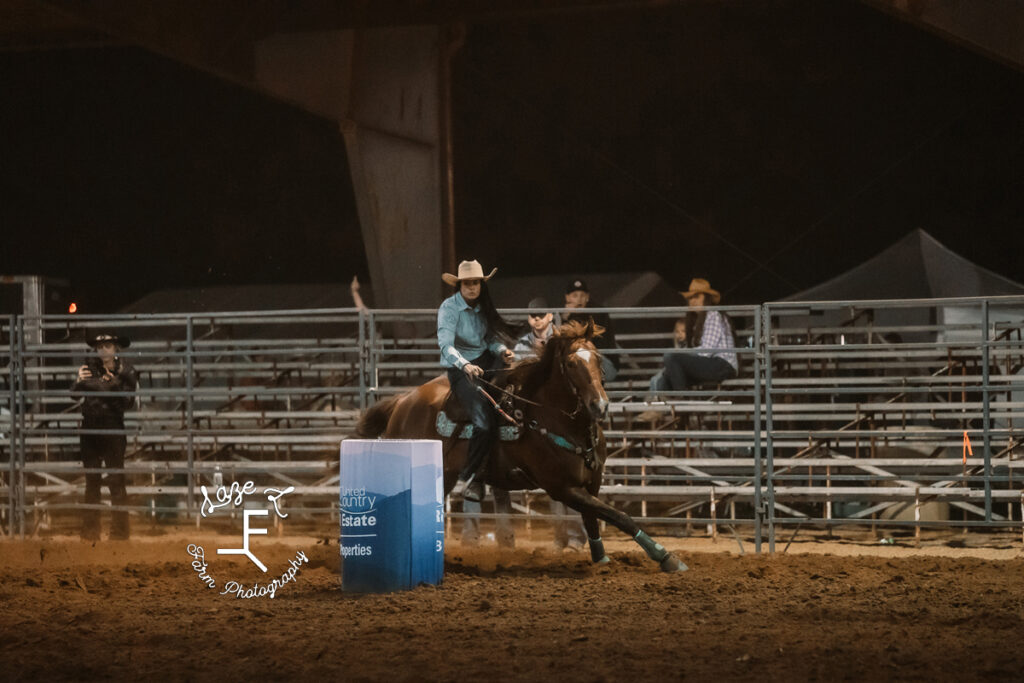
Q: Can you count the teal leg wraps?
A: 2